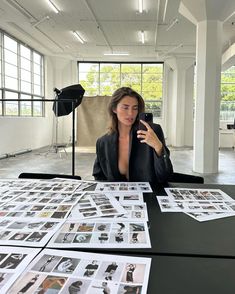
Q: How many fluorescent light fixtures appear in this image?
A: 5